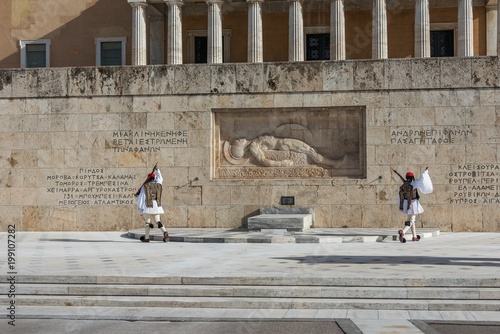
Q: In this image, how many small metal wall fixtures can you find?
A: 2